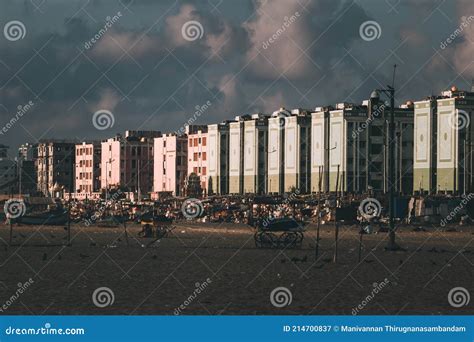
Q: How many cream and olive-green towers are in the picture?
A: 9